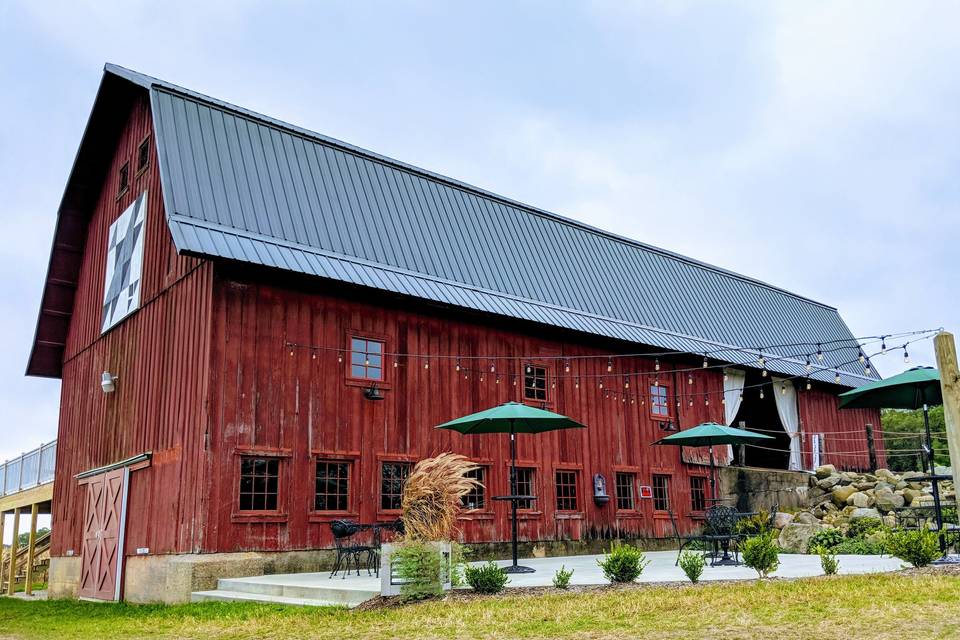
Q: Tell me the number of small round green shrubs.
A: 7